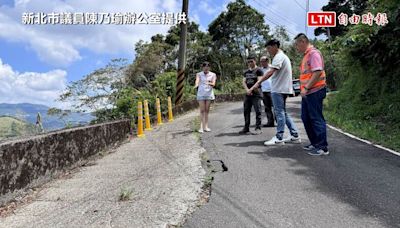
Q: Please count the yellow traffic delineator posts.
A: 4